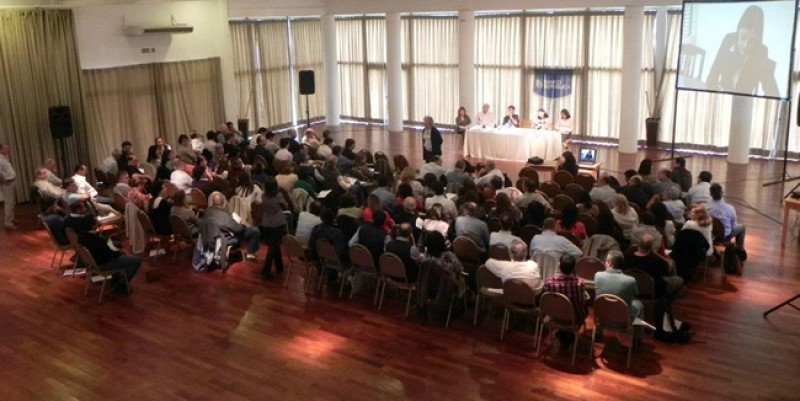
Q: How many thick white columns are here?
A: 5